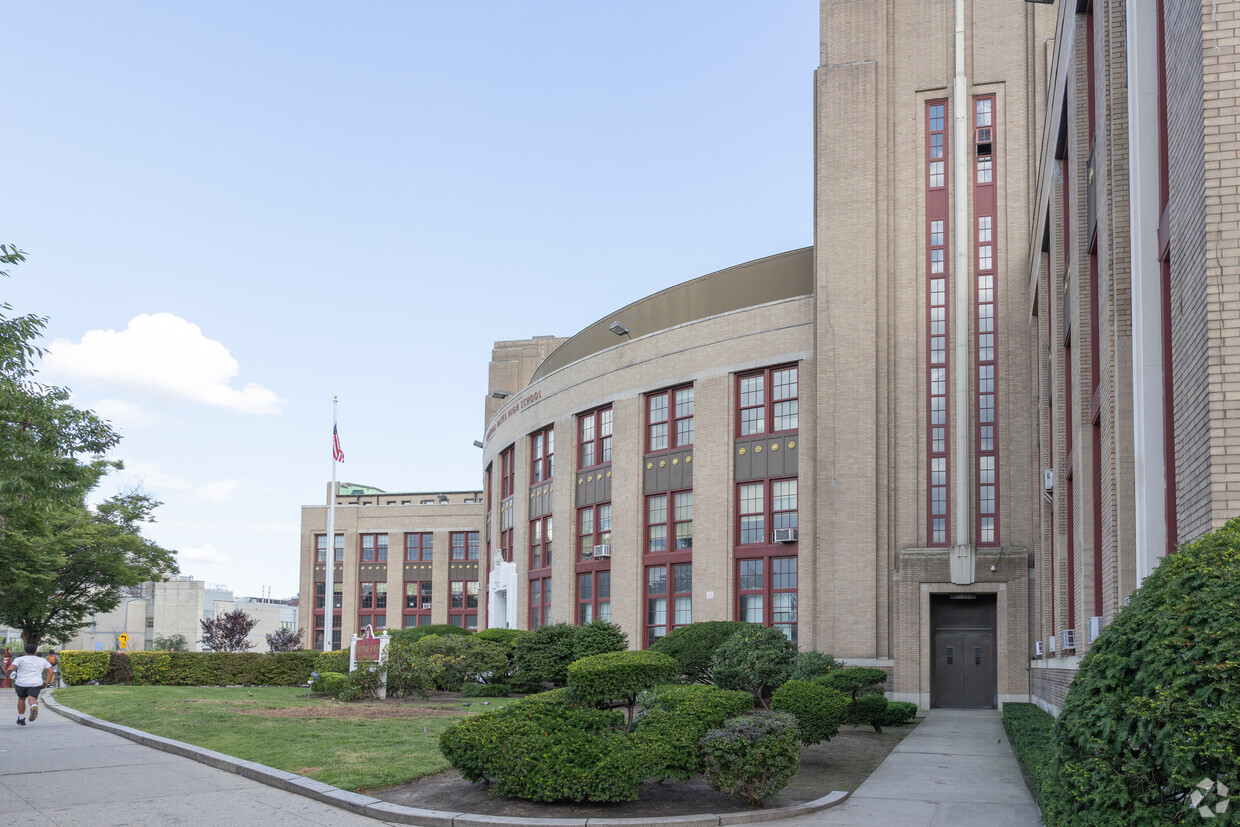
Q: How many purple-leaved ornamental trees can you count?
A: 2